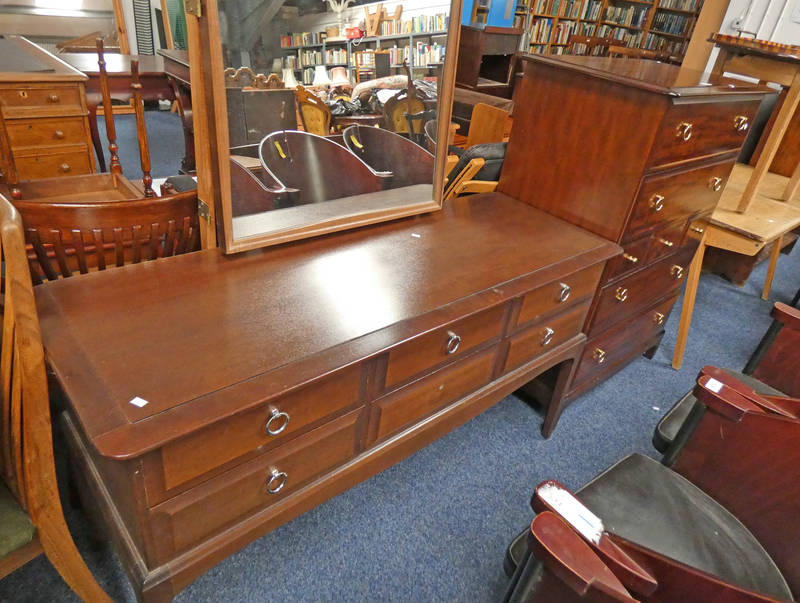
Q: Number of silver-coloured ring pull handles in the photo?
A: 5